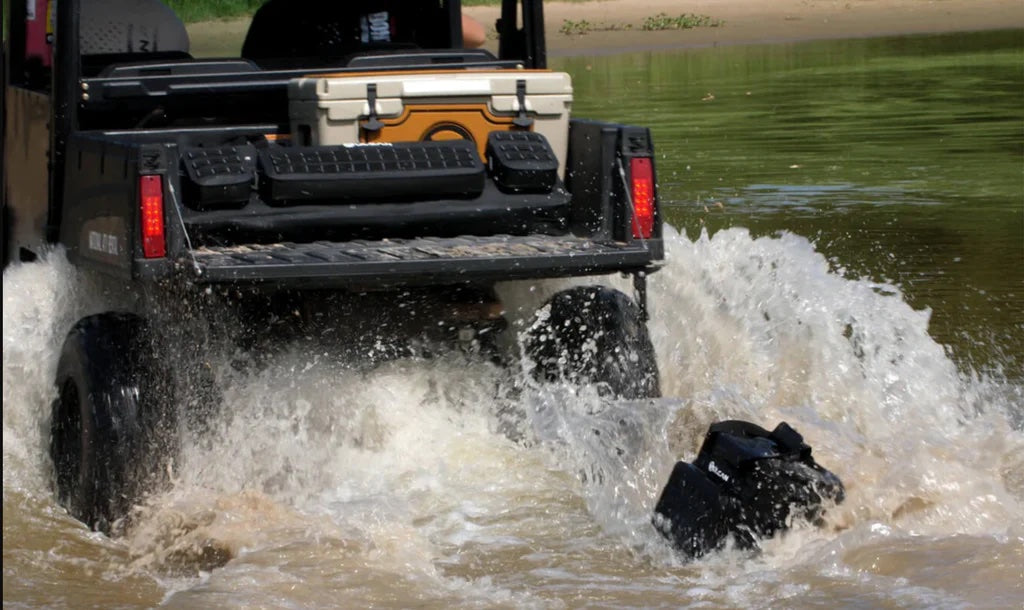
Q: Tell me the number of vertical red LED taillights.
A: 2